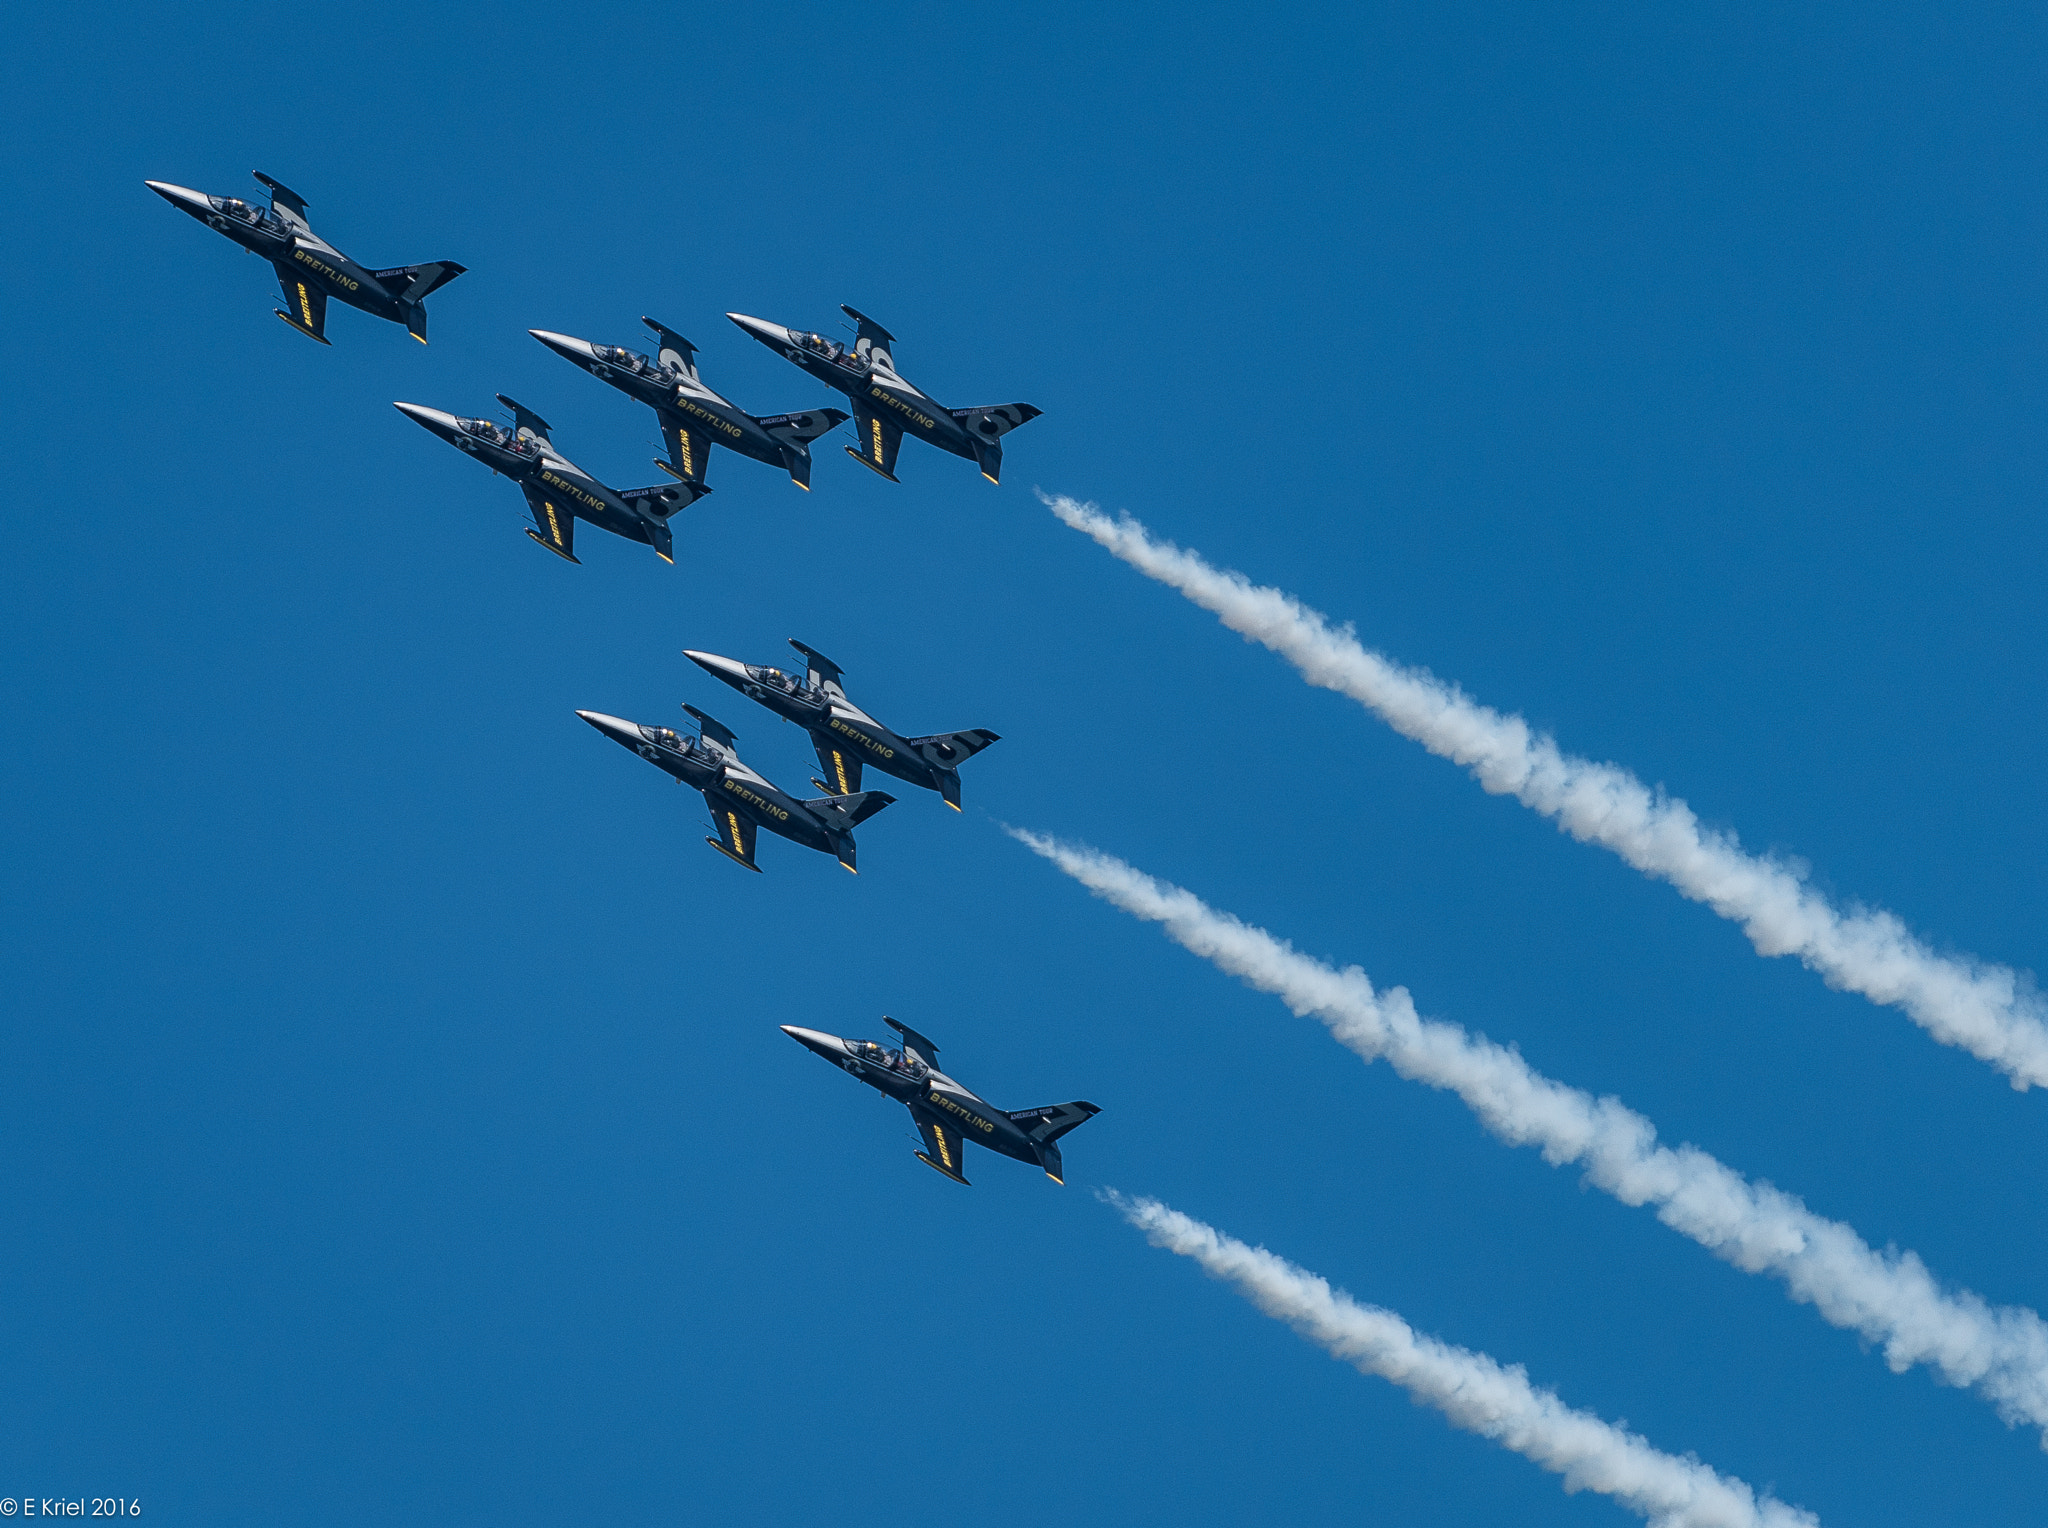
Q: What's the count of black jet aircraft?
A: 7